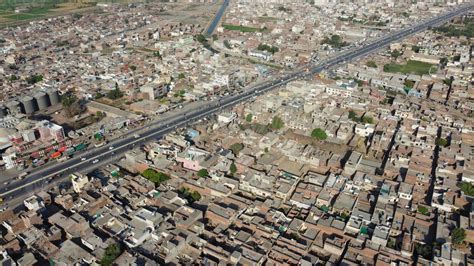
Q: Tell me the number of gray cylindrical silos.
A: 5